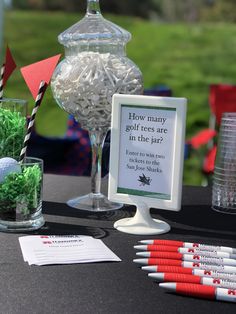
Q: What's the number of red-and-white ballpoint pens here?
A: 7